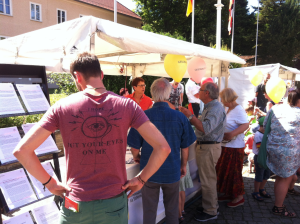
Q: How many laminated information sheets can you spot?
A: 8